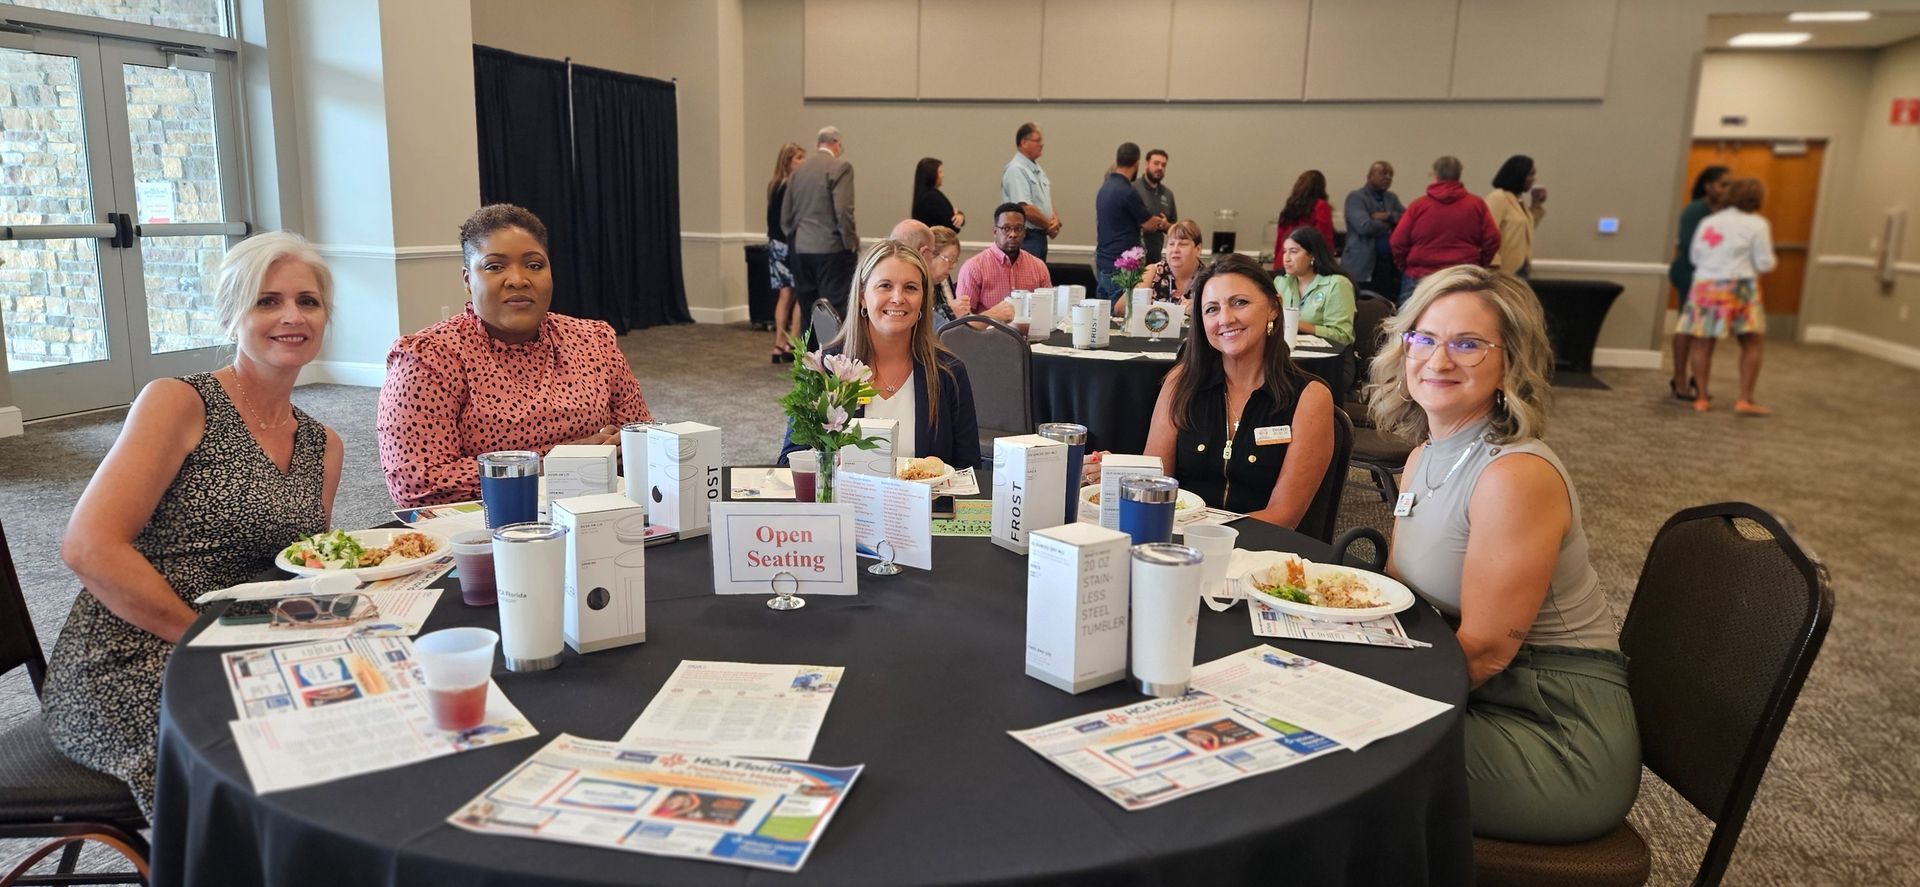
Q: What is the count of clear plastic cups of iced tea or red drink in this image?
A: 3